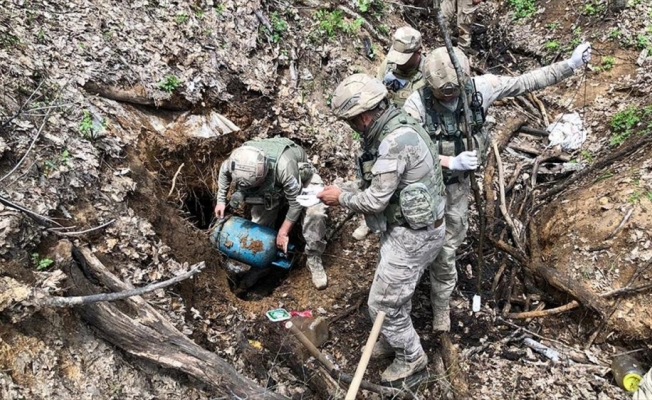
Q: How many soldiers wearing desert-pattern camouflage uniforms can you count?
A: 4